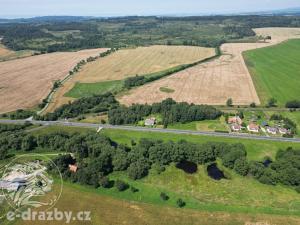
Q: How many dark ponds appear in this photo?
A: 2